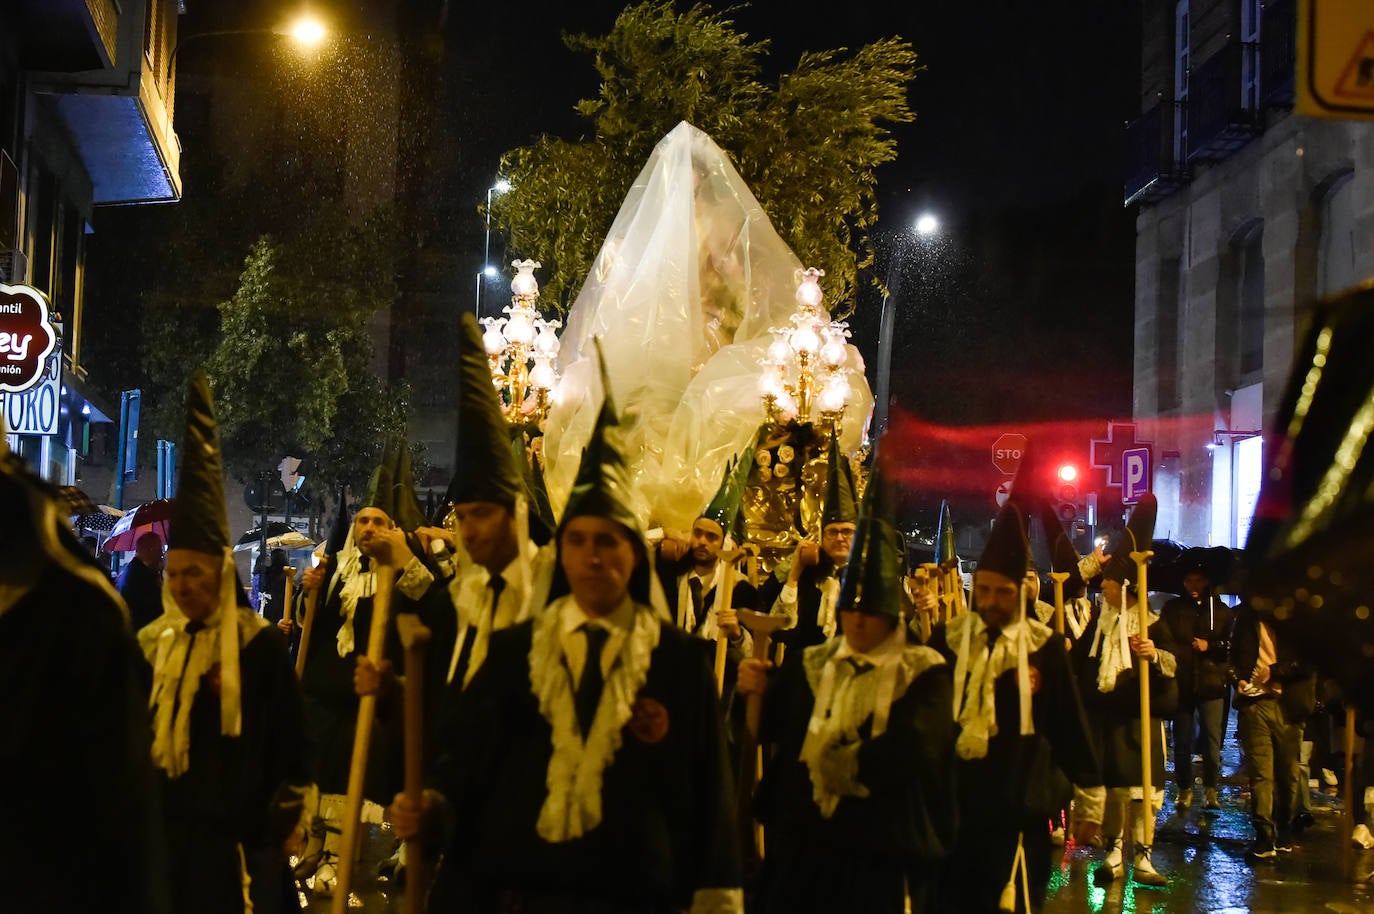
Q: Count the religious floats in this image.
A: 1